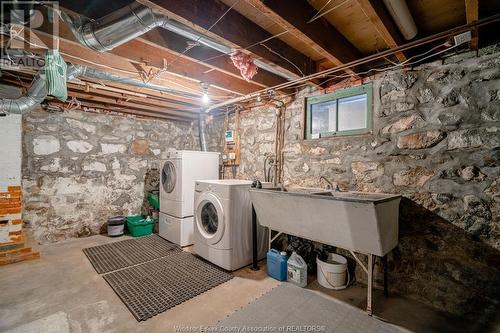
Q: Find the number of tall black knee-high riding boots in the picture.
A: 0